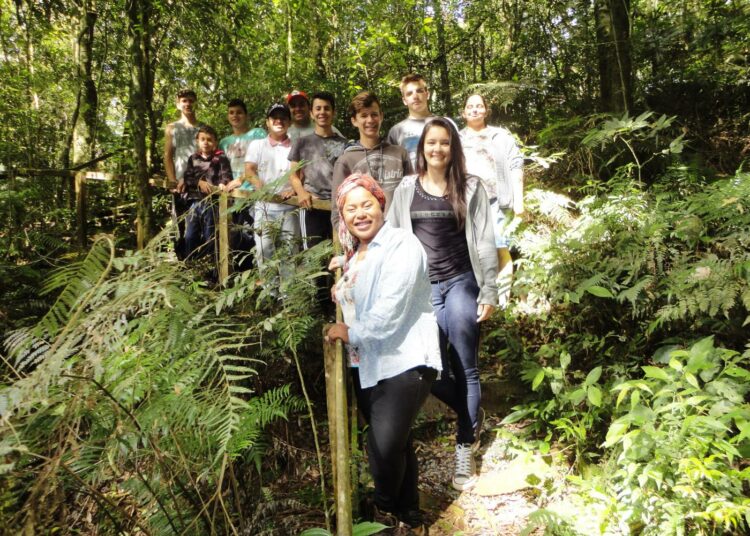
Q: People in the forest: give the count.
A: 11